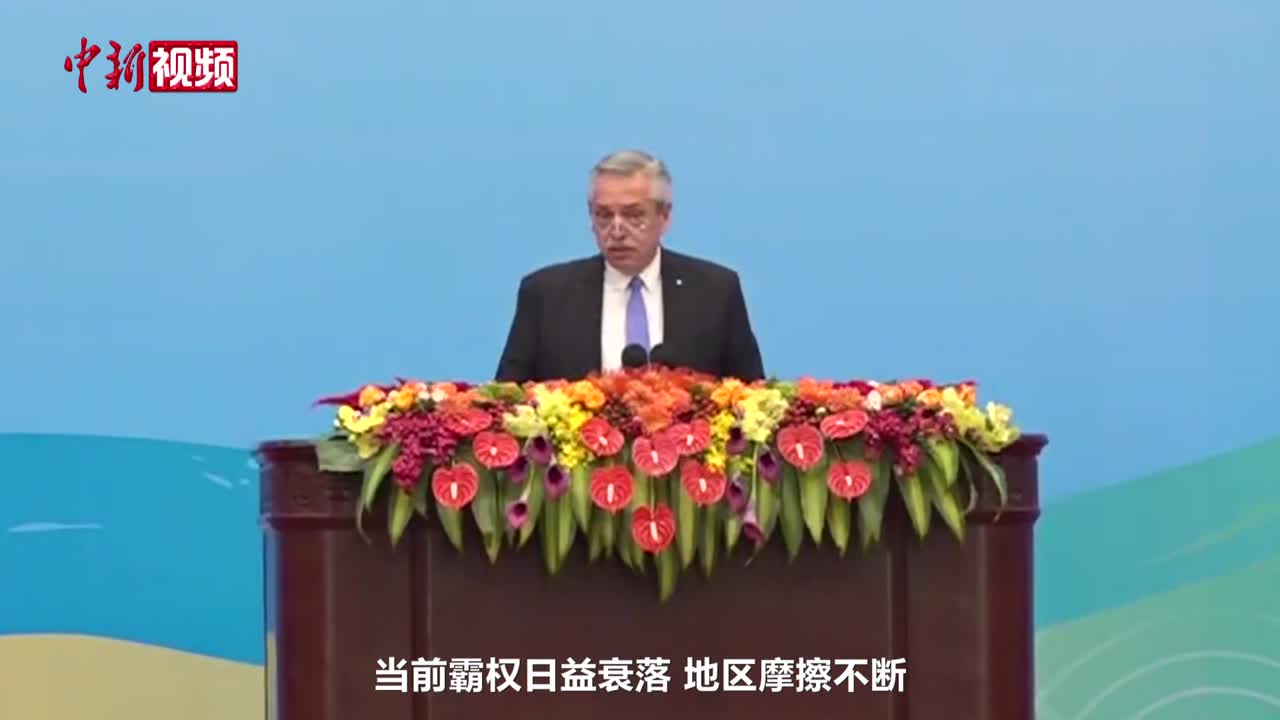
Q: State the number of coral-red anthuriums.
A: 12